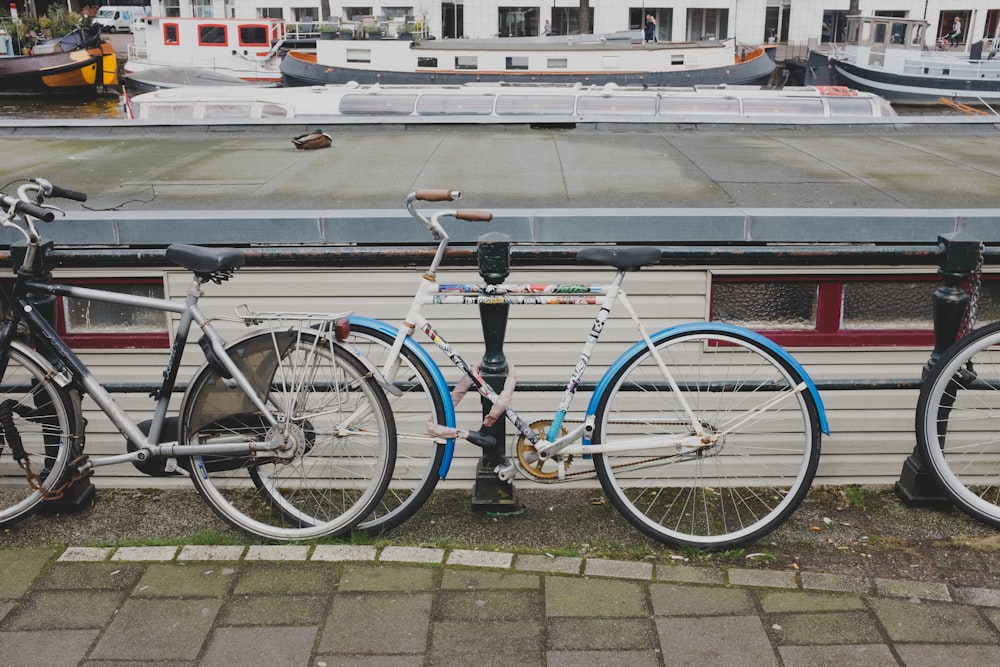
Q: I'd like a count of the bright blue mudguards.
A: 2